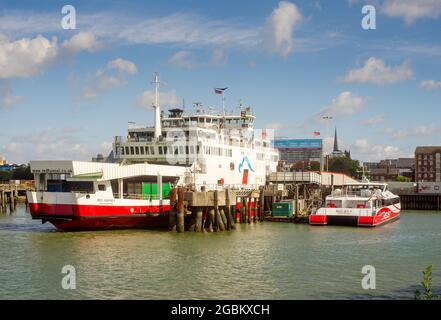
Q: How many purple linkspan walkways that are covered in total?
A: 0